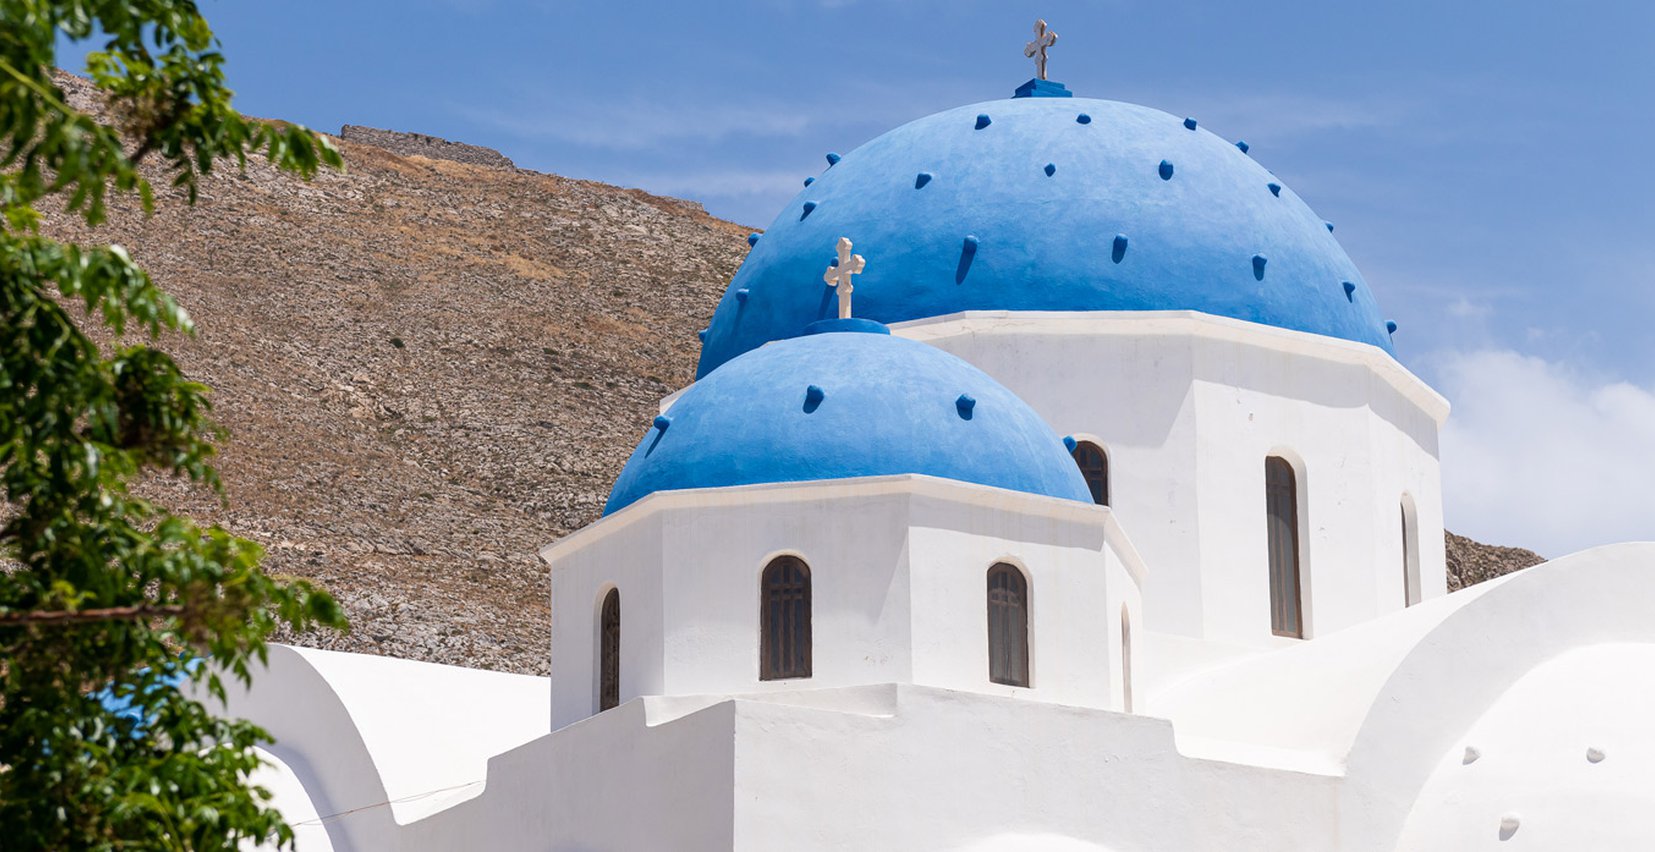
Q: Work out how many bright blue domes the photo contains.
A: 2